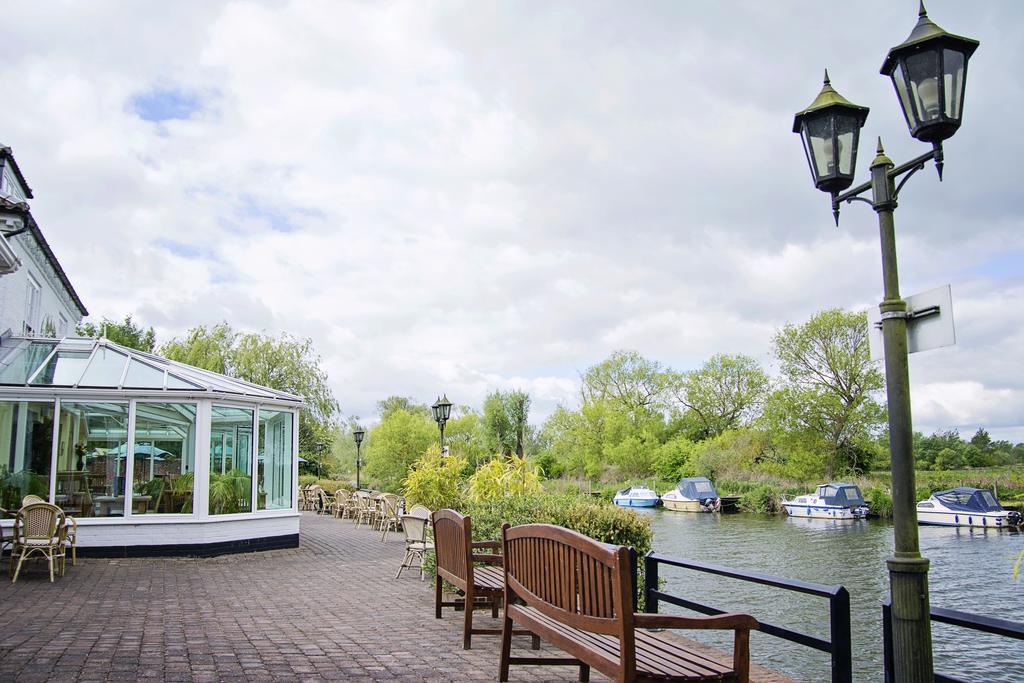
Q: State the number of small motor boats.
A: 4